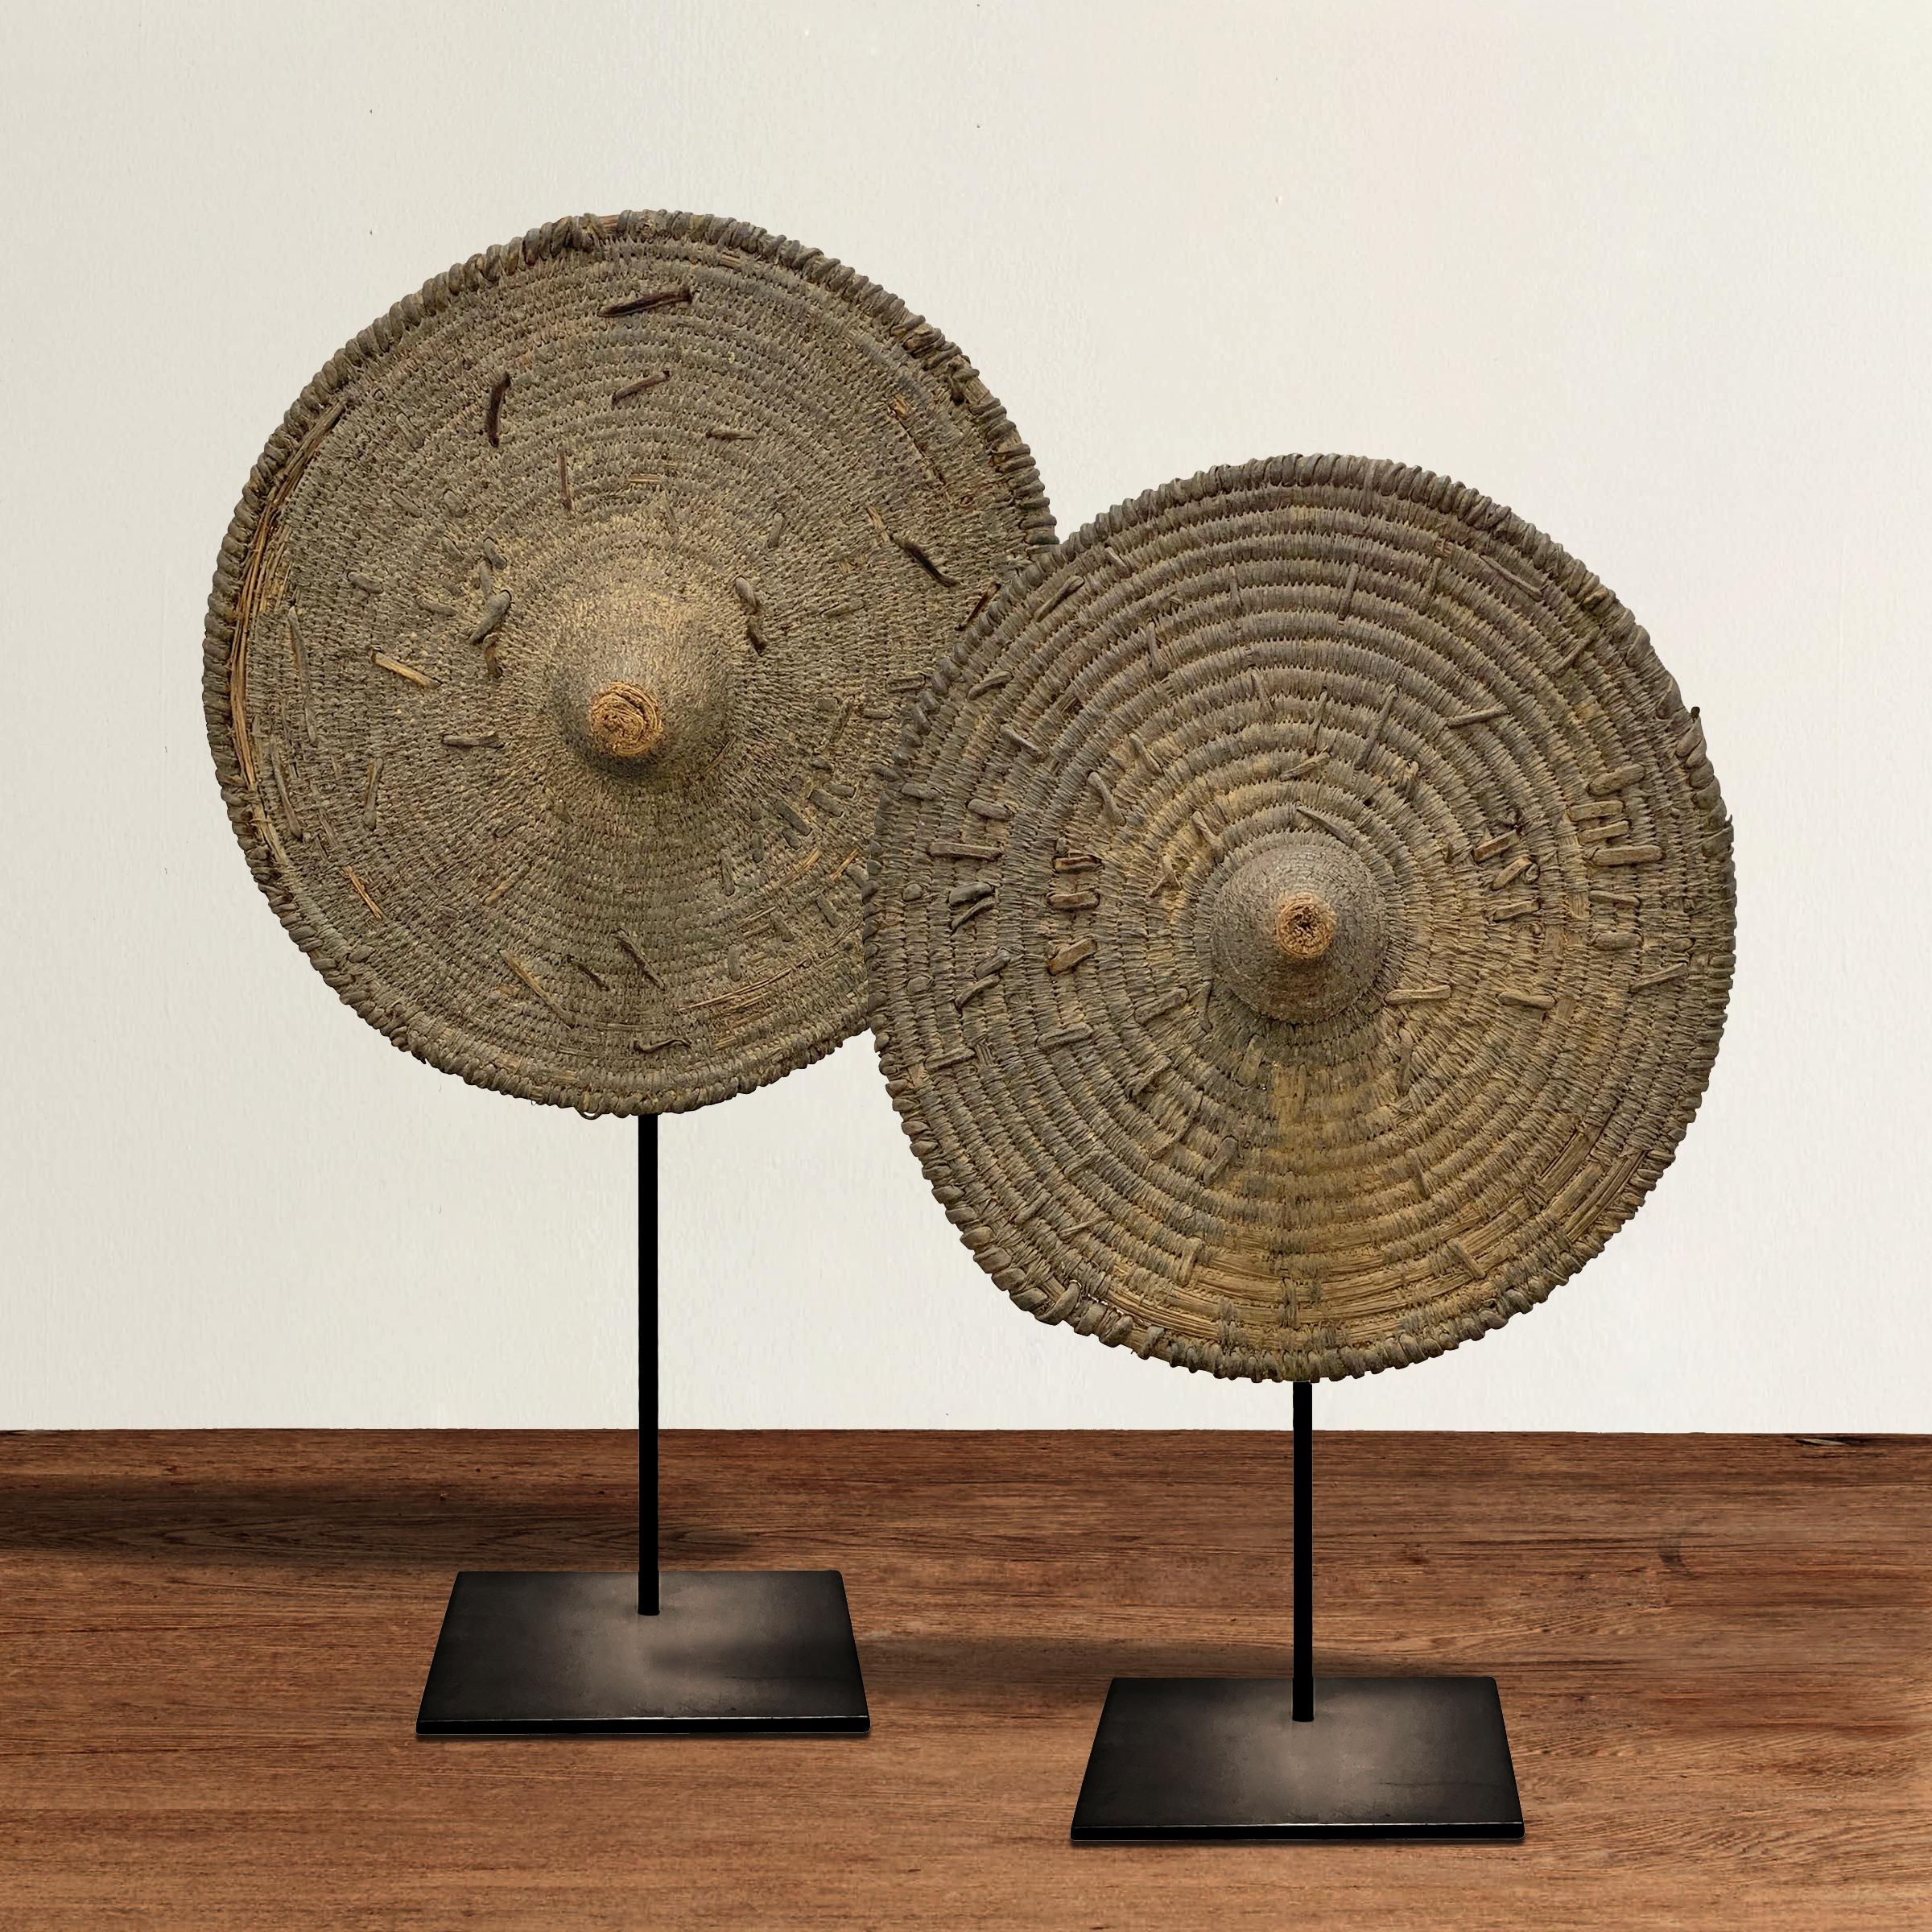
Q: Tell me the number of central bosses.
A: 2